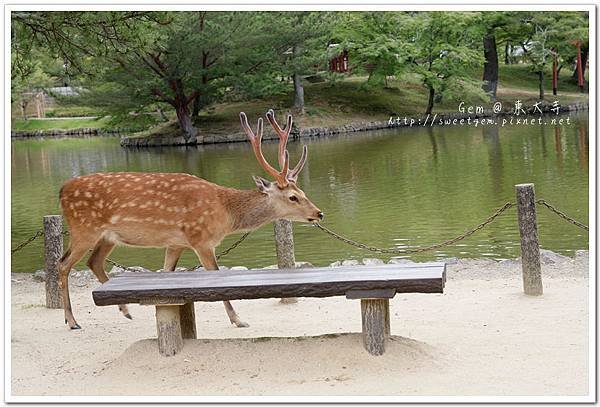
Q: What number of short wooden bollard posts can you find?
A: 3